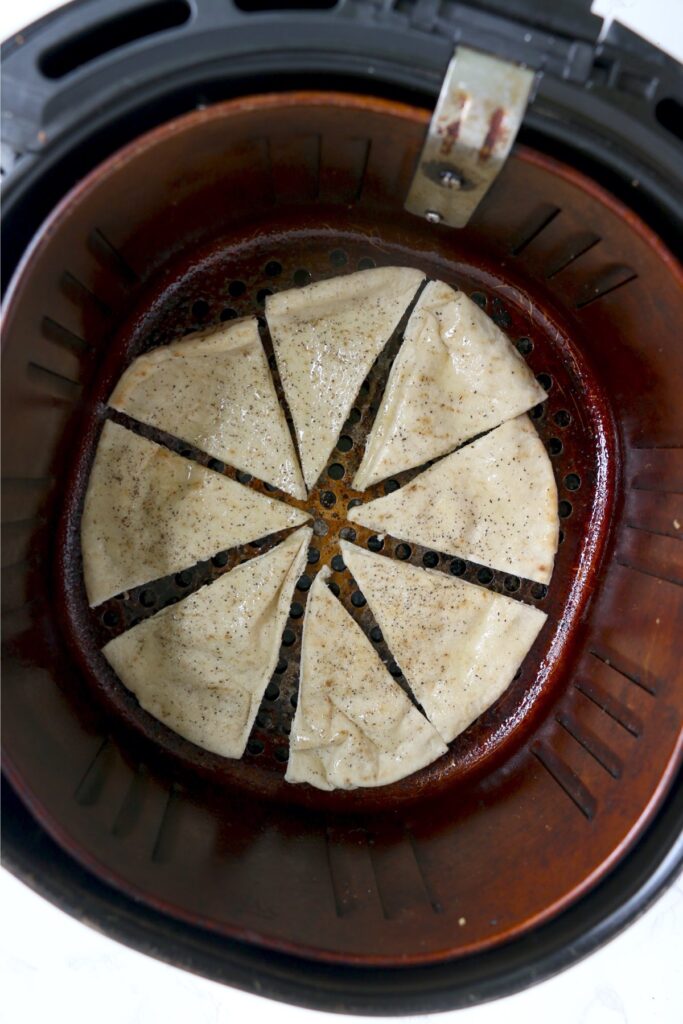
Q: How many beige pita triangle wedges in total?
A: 8